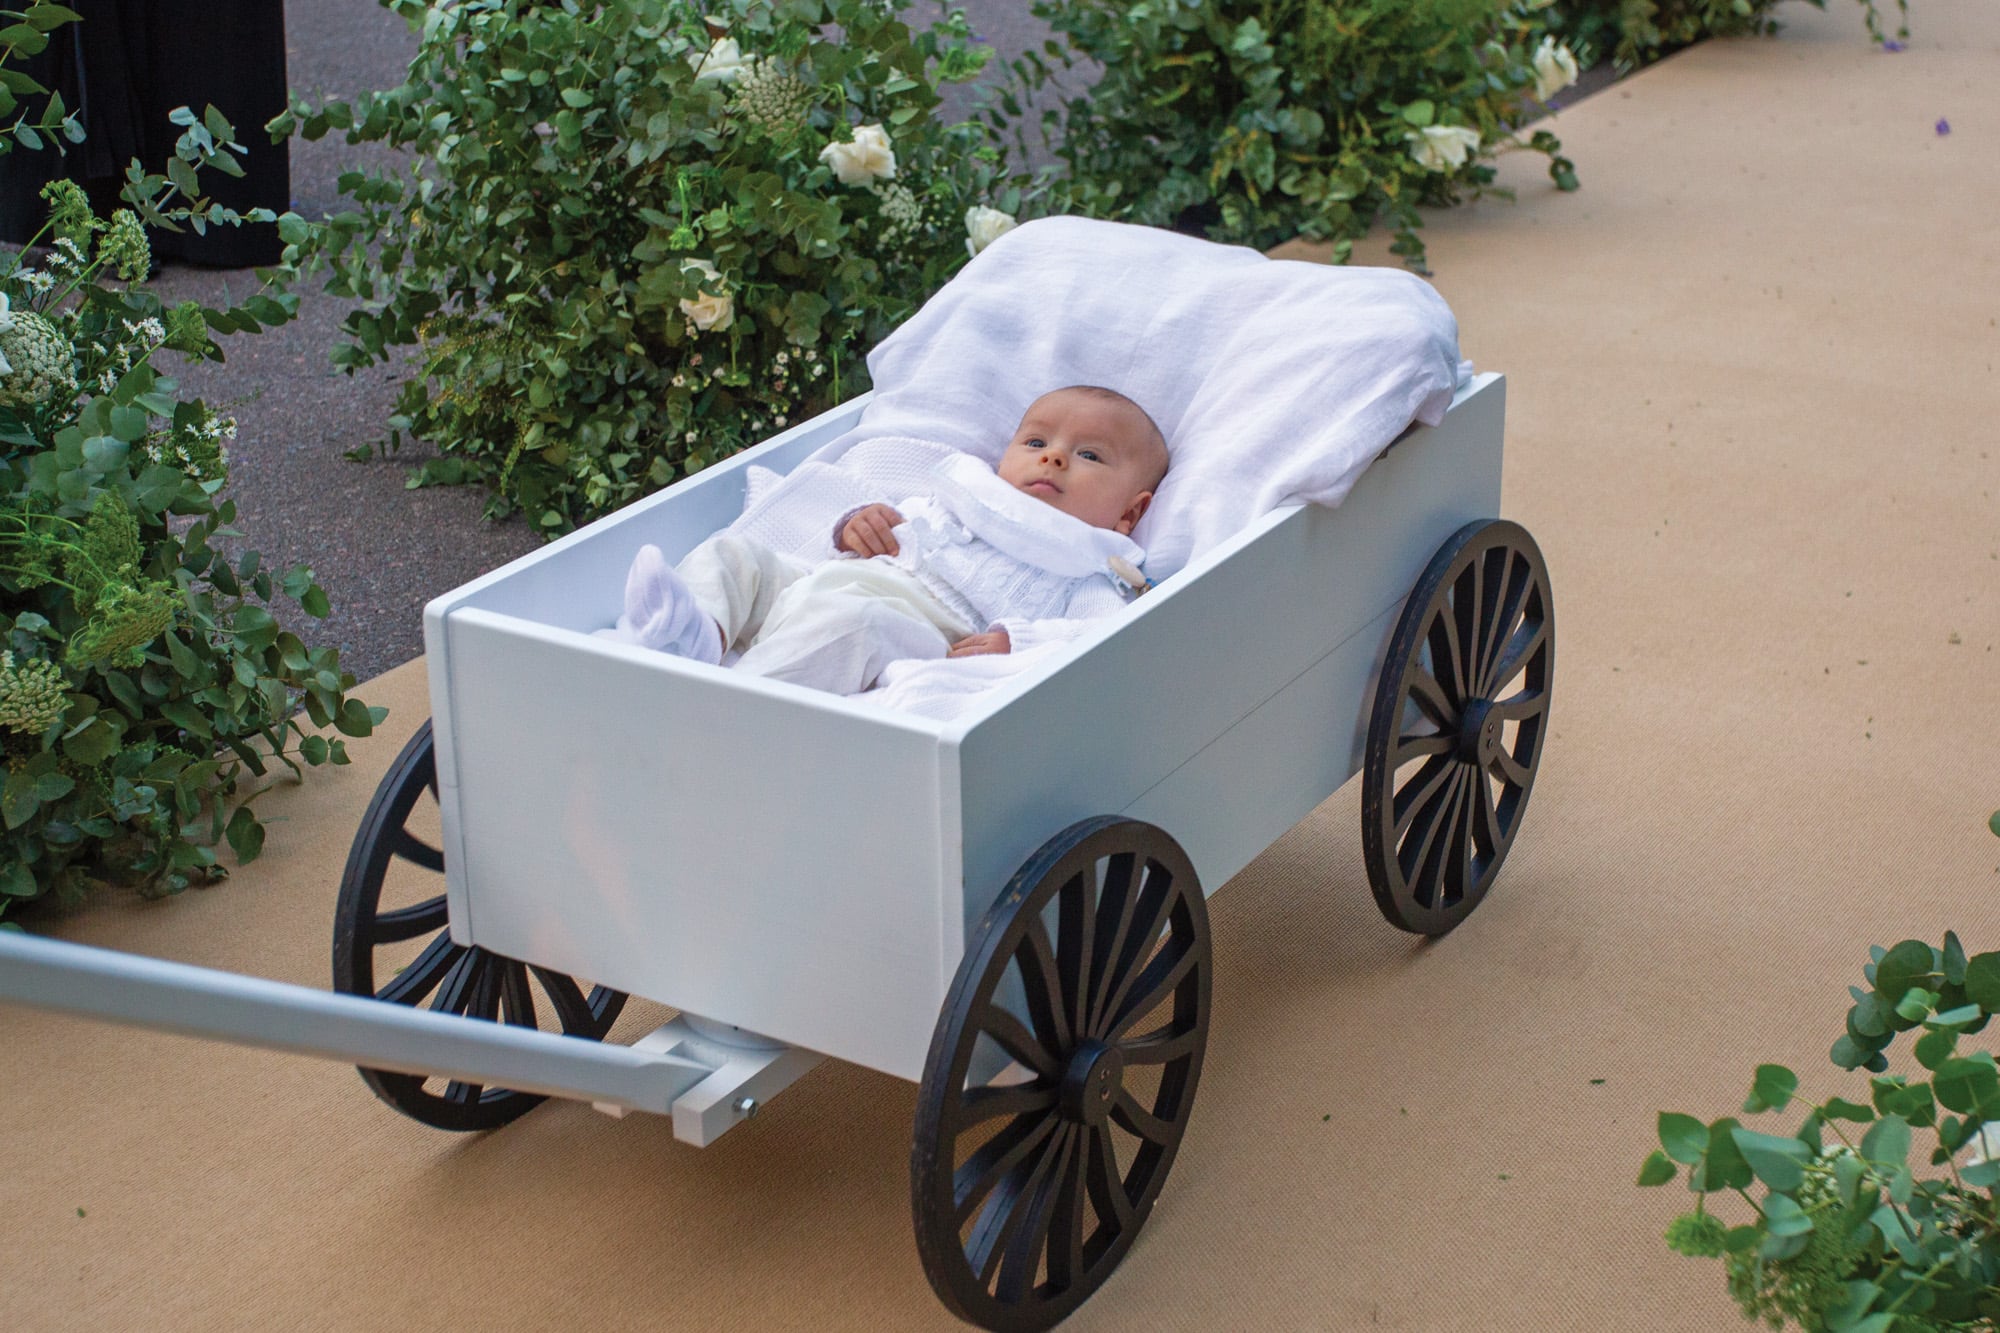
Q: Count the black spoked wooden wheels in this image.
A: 3